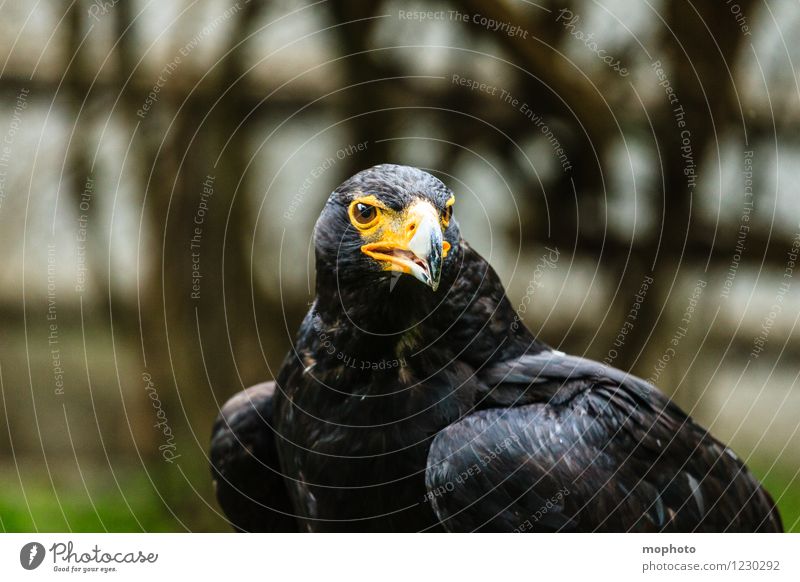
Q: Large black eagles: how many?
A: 1